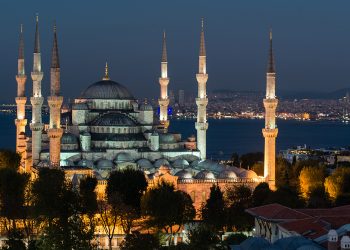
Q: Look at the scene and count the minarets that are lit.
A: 6